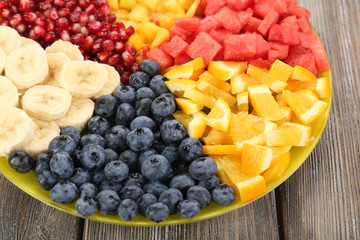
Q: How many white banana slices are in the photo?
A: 13